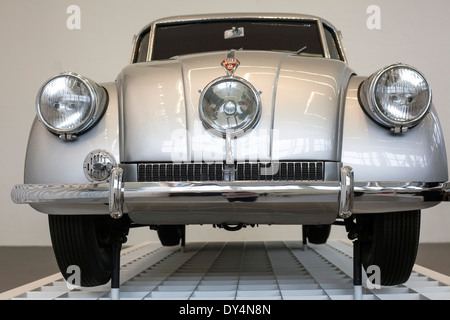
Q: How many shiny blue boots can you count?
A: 0